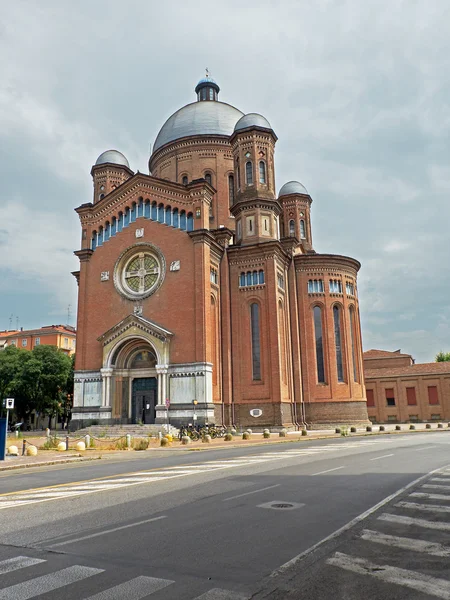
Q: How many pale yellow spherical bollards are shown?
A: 4